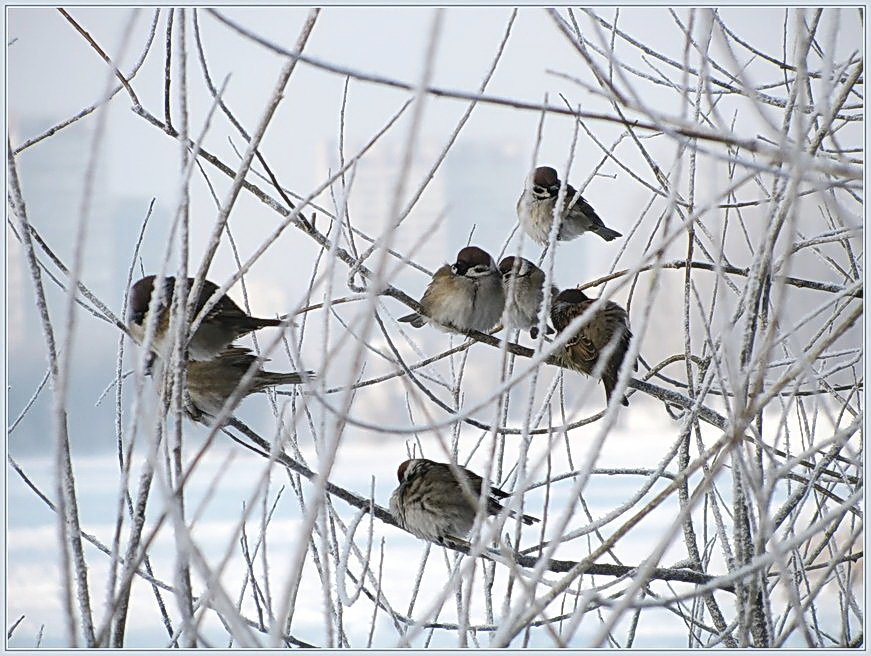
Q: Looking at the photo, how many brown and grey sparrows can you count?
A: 7